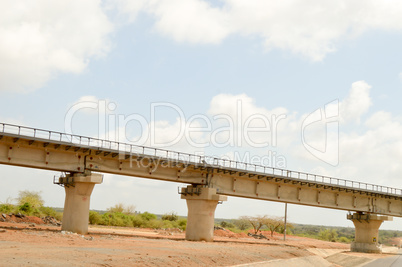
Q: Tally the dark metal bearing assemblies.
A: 3